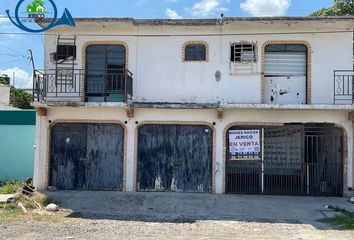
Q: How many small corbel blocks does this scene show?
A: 4